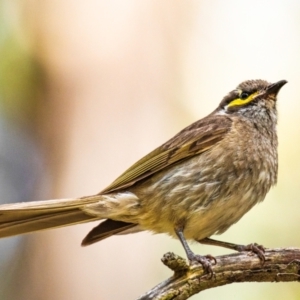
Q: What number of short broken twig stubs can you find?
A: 1